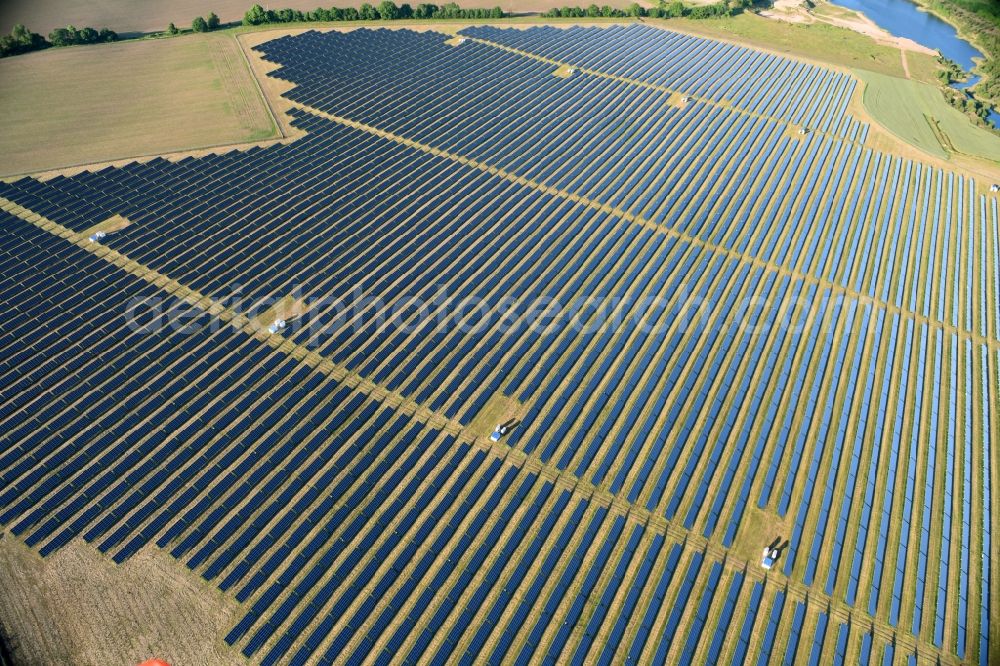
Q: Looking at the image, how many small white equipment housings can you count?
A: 9